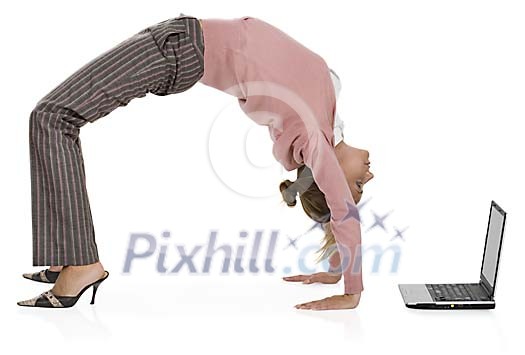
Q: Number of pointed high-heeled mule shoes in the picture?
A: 2